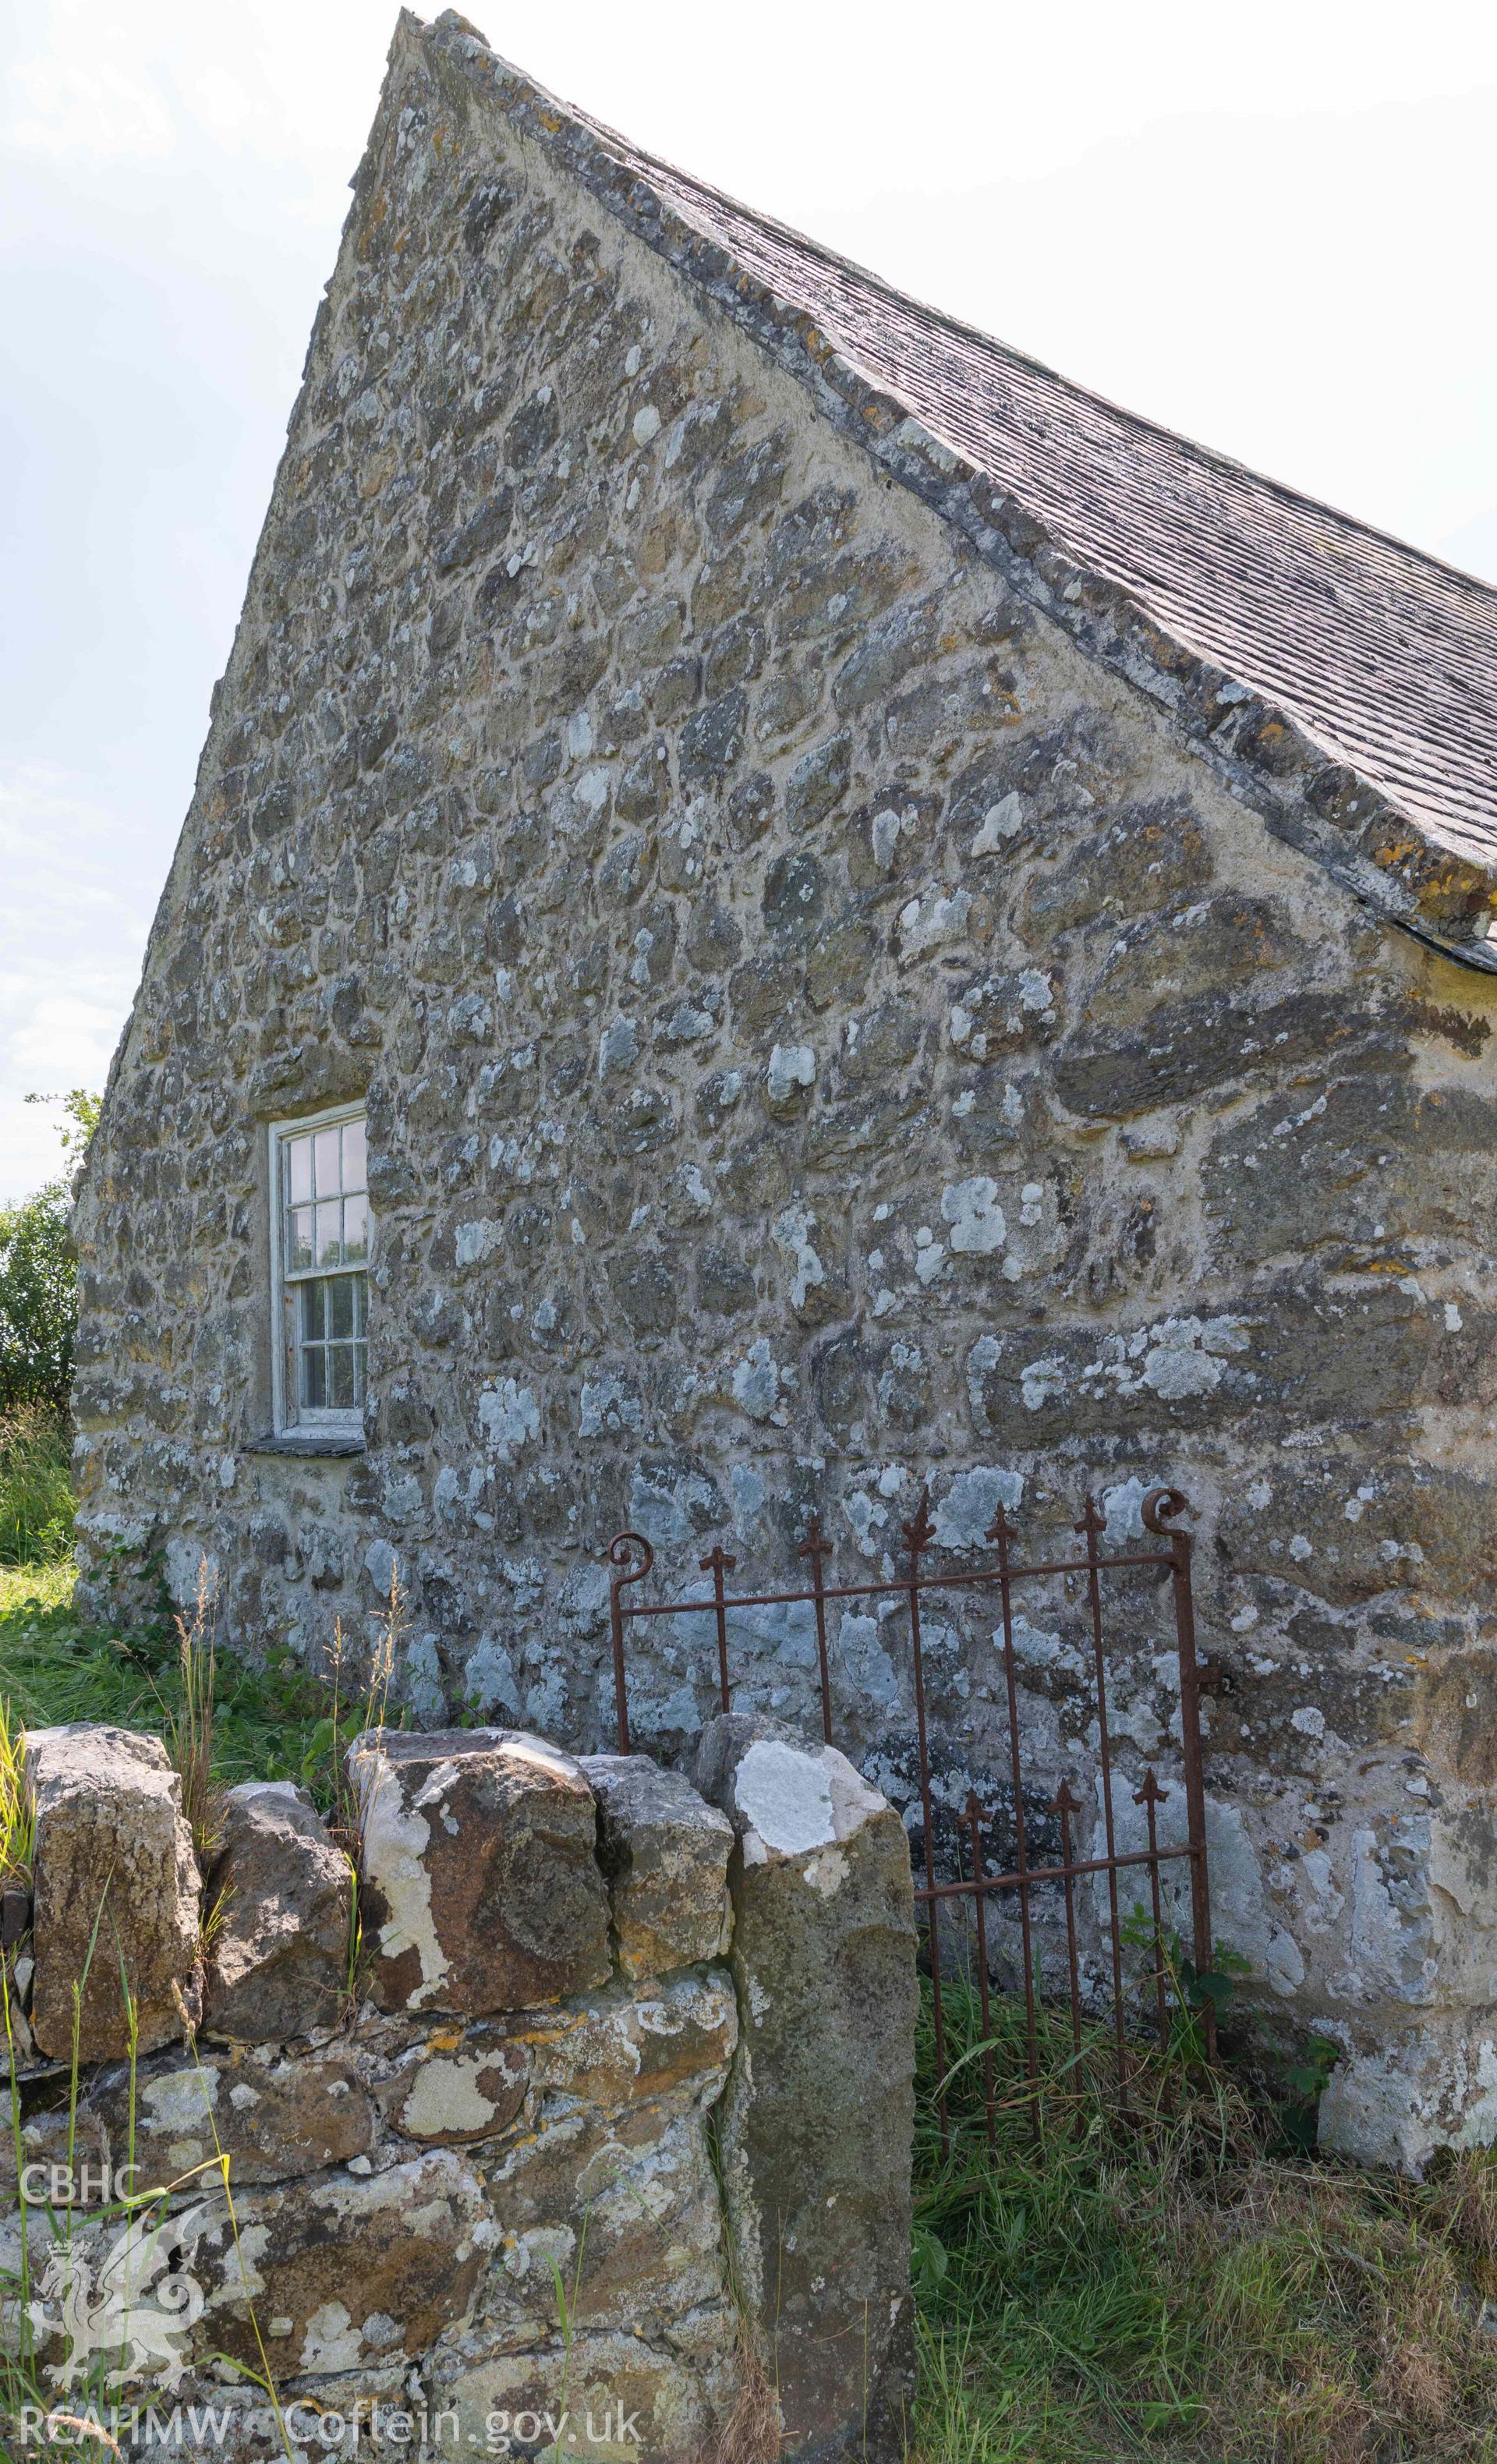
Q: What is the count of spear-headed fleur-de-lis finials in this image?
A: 8